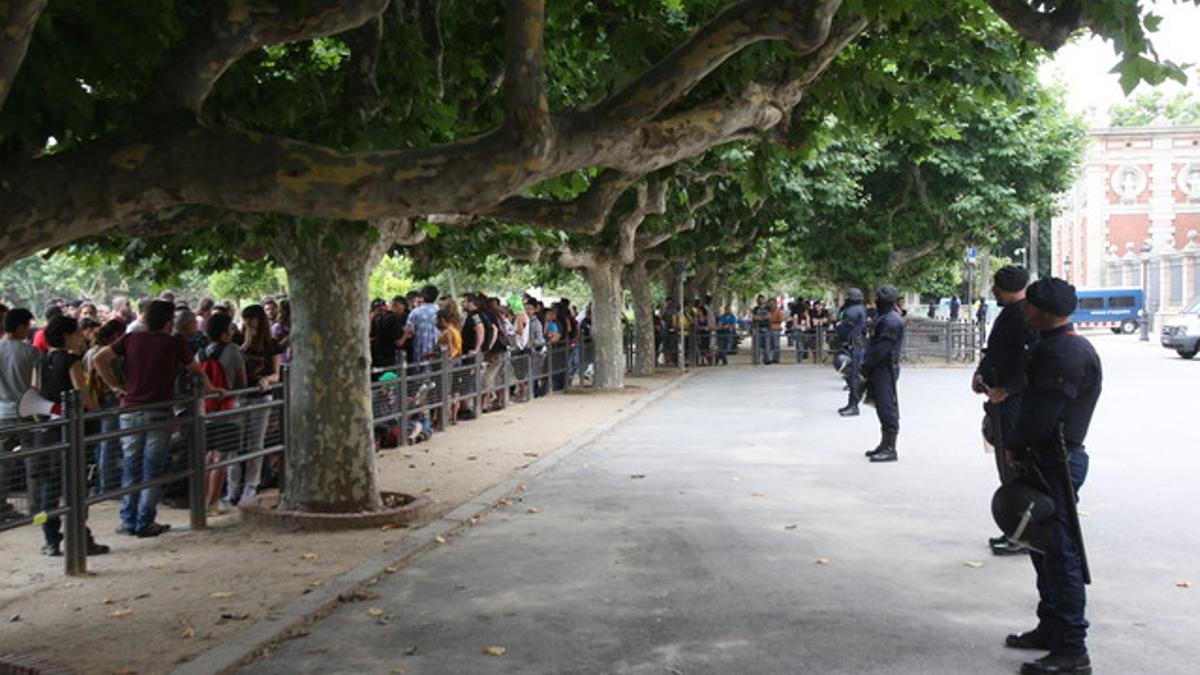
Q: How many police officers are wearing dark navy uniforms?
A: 4